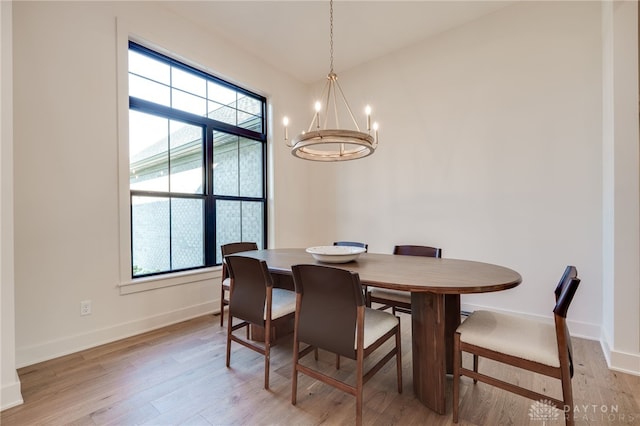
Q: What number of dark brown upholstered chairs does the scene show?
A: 6